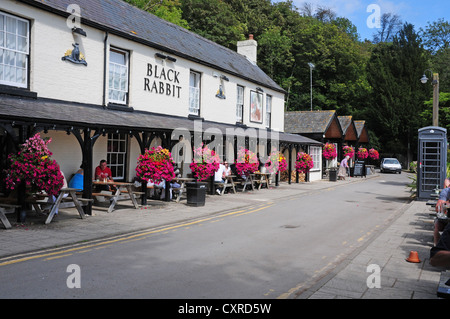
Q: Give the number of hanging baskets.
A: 10